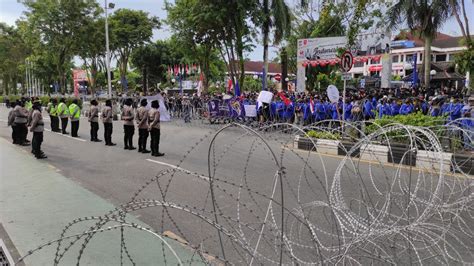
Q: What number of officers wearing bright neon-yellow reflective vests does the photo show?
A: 4